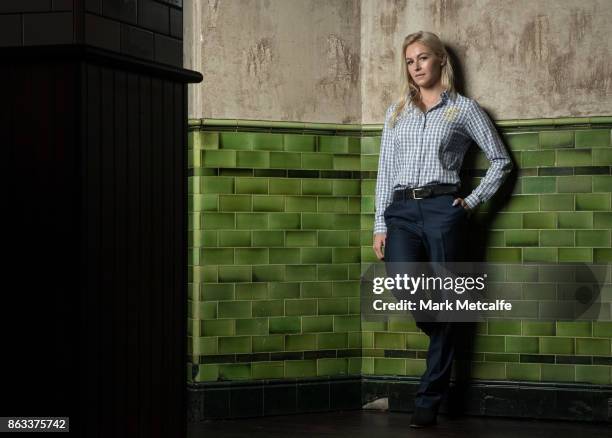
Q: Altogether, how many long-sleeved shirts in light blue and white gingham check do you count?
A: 1